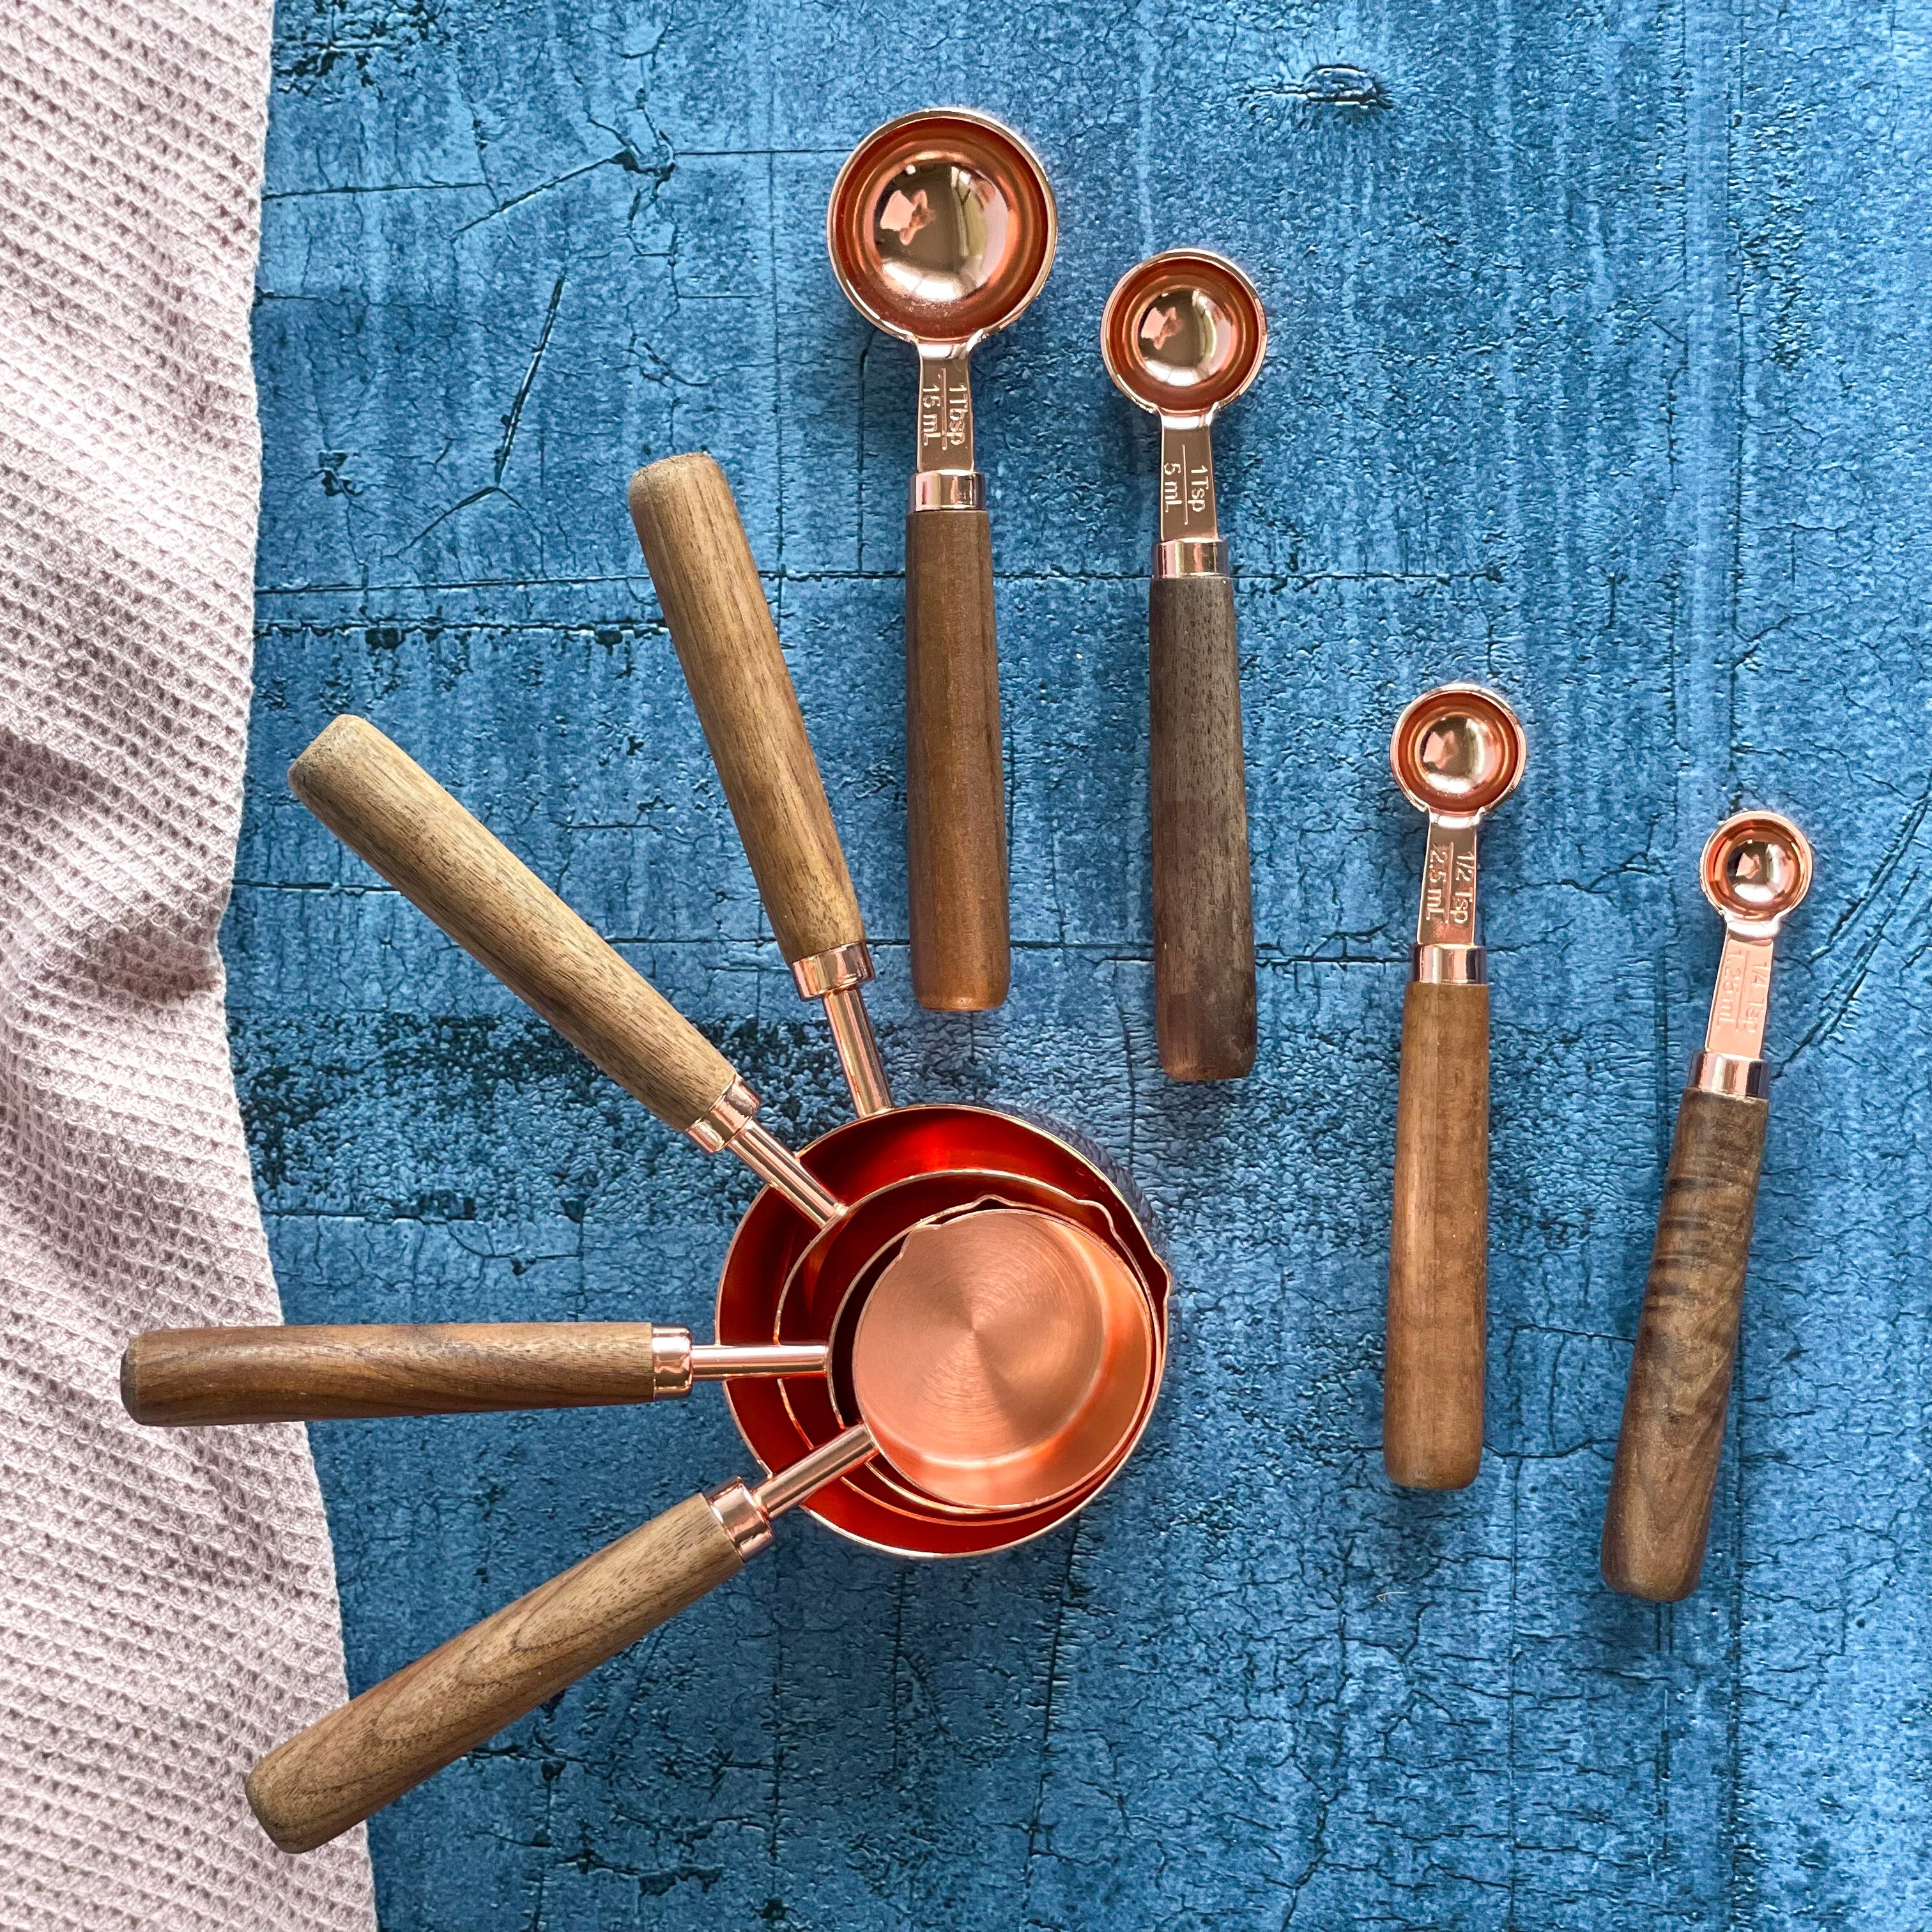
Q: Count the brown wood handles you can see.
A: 8